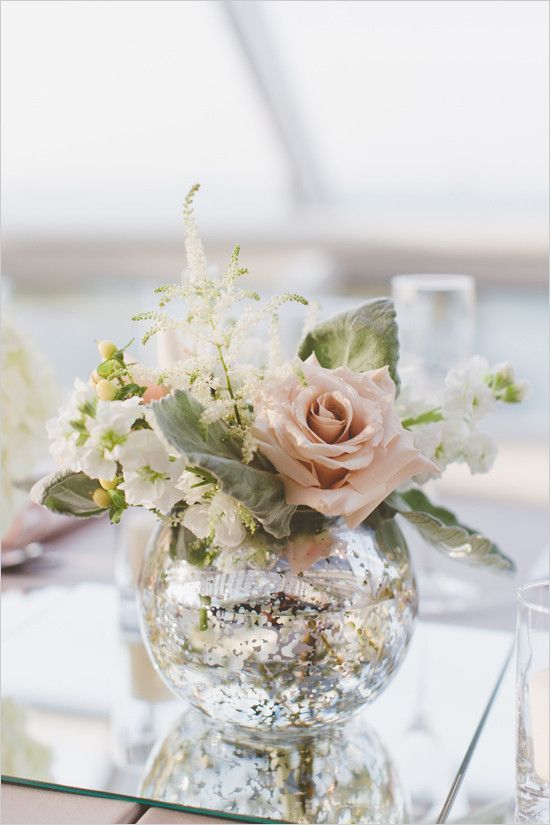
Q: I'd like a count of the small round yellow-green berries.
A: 4